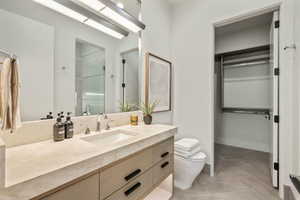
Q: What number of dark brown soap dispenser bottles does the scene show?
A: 2